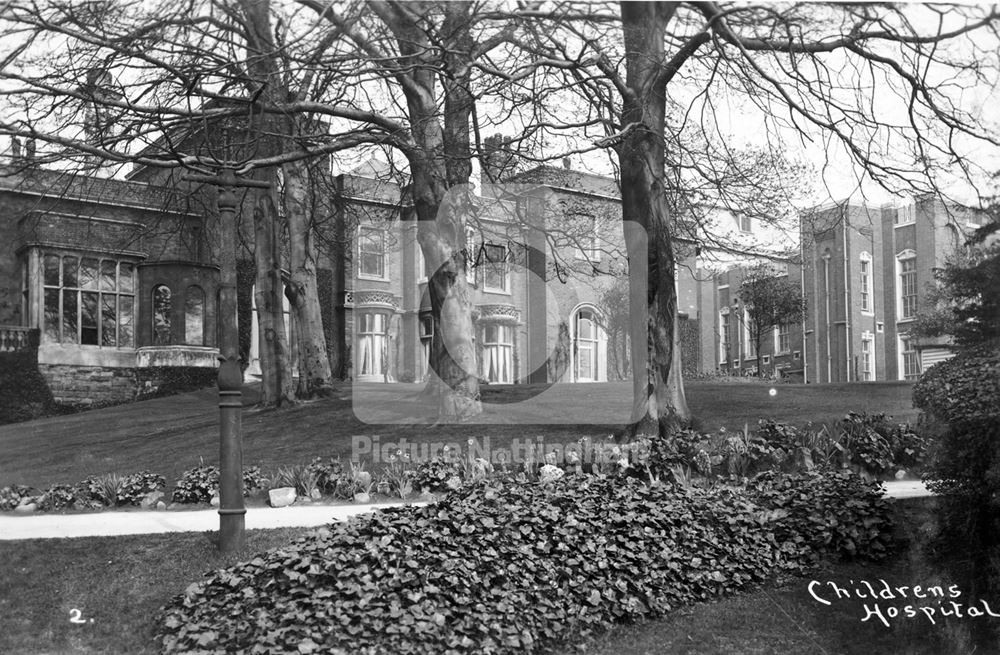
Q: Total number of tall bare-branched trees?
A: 4